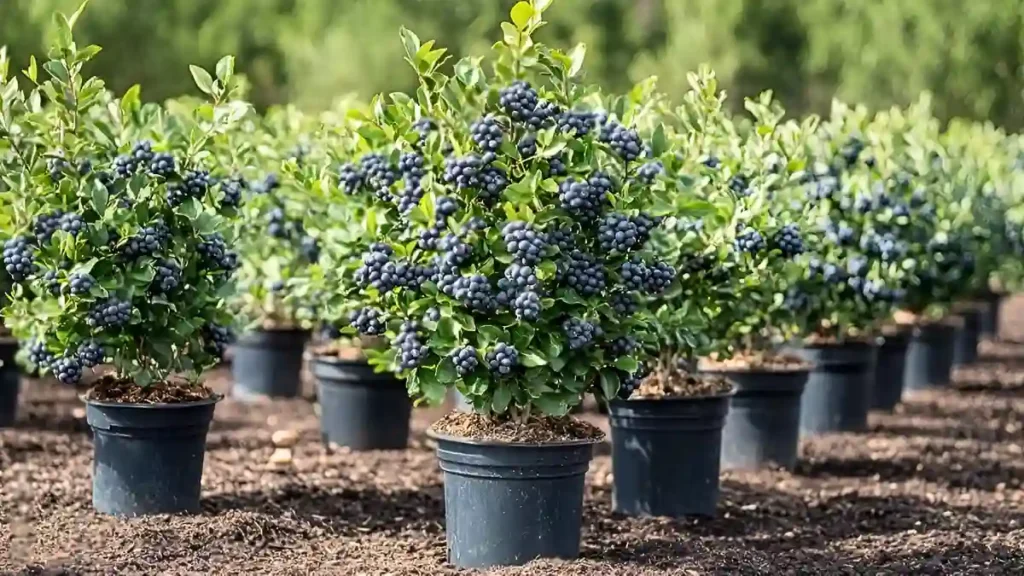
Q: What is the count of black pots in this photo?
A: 12